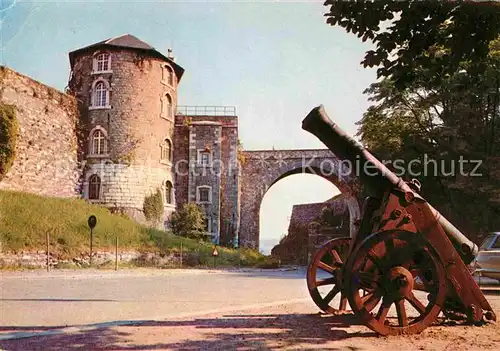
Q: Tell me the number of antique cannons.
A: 1